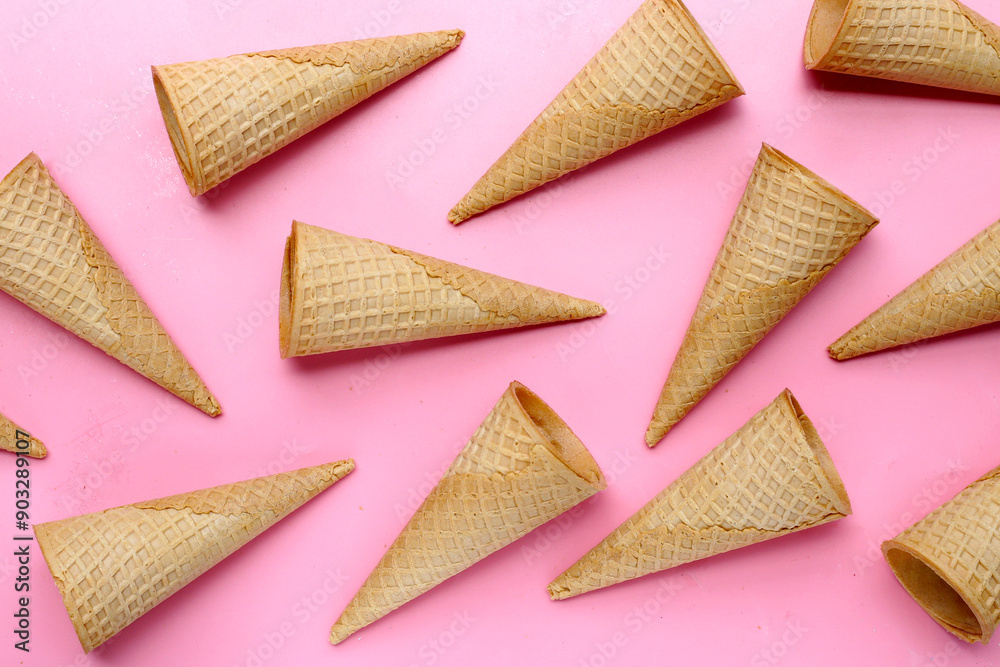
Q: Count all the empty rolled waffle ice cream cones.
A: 12